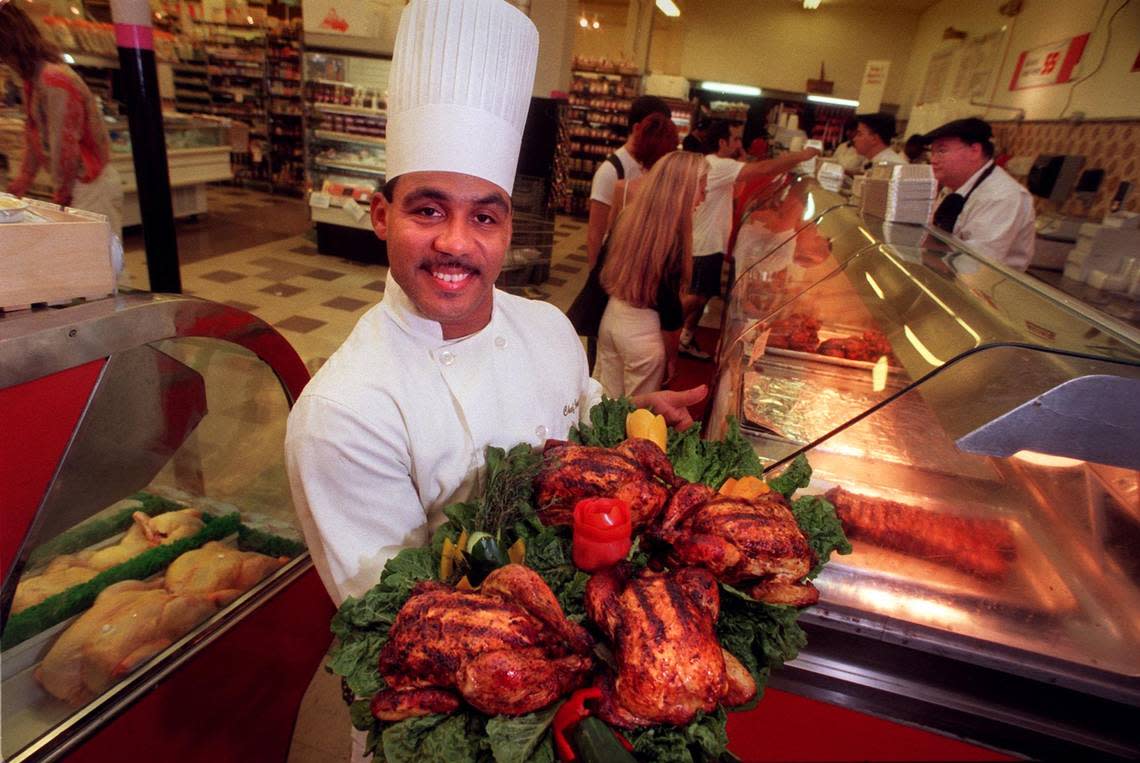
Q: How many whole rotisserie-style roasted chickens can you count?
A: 4